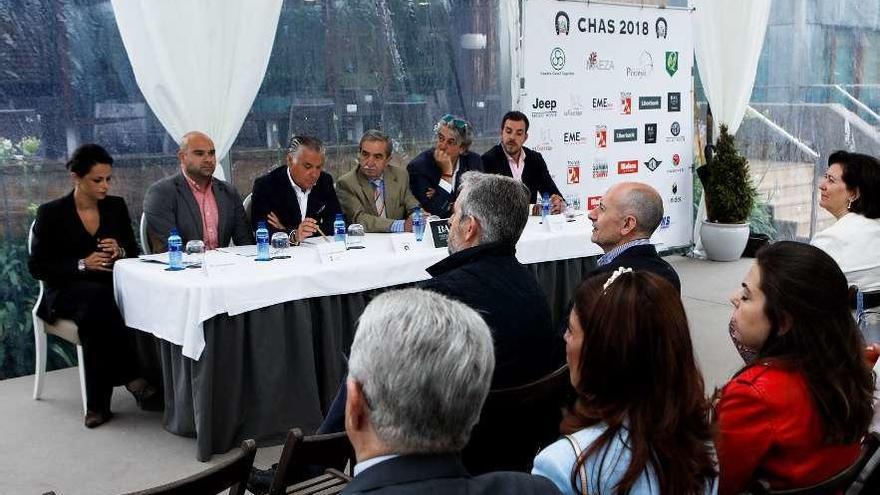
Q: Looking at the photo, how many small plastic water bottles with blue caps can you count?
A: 5